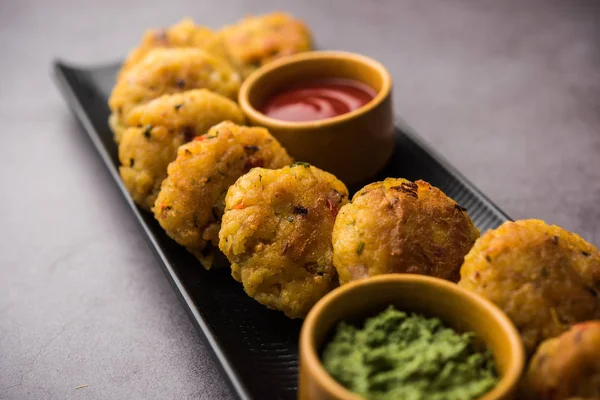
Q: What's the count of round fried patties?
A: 9